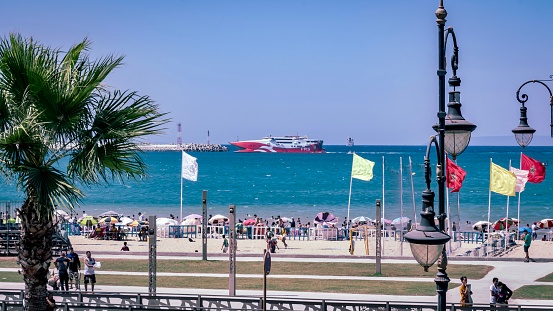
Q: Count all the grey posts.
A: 4